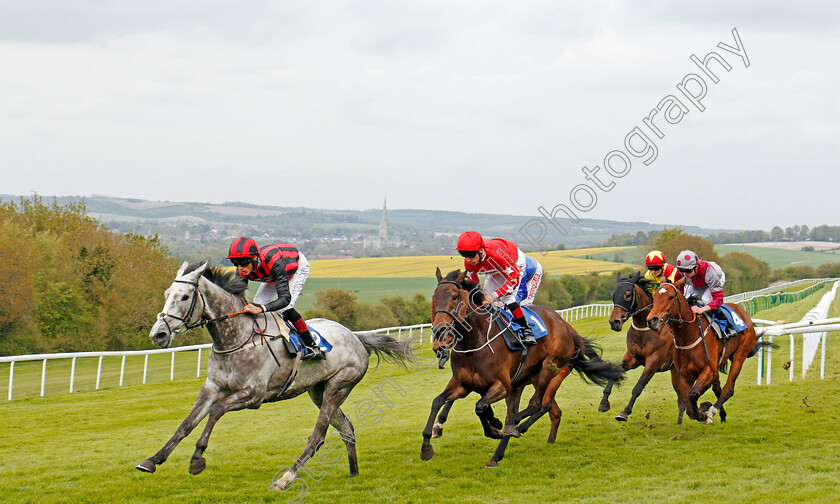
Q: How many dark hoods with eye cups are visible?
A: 1